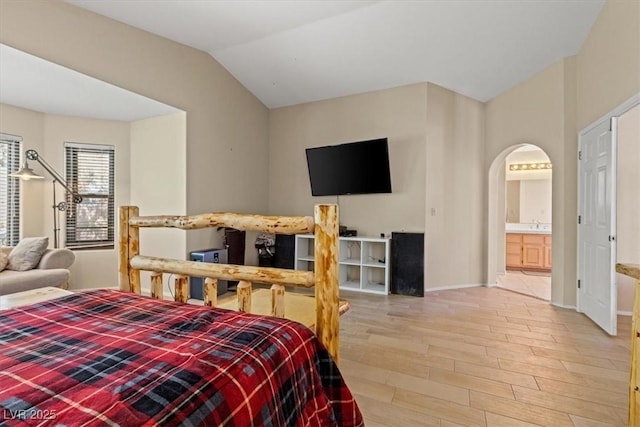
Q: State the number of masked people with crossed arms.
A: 0